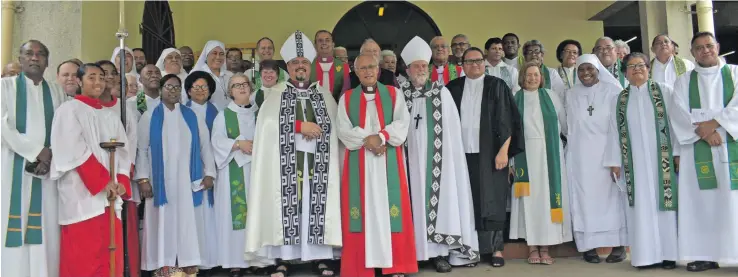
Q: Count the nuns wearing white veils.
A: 4